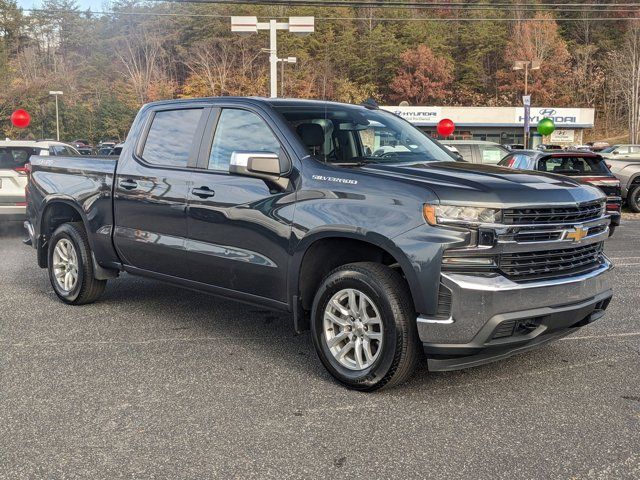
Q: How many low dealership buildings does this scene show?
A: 1